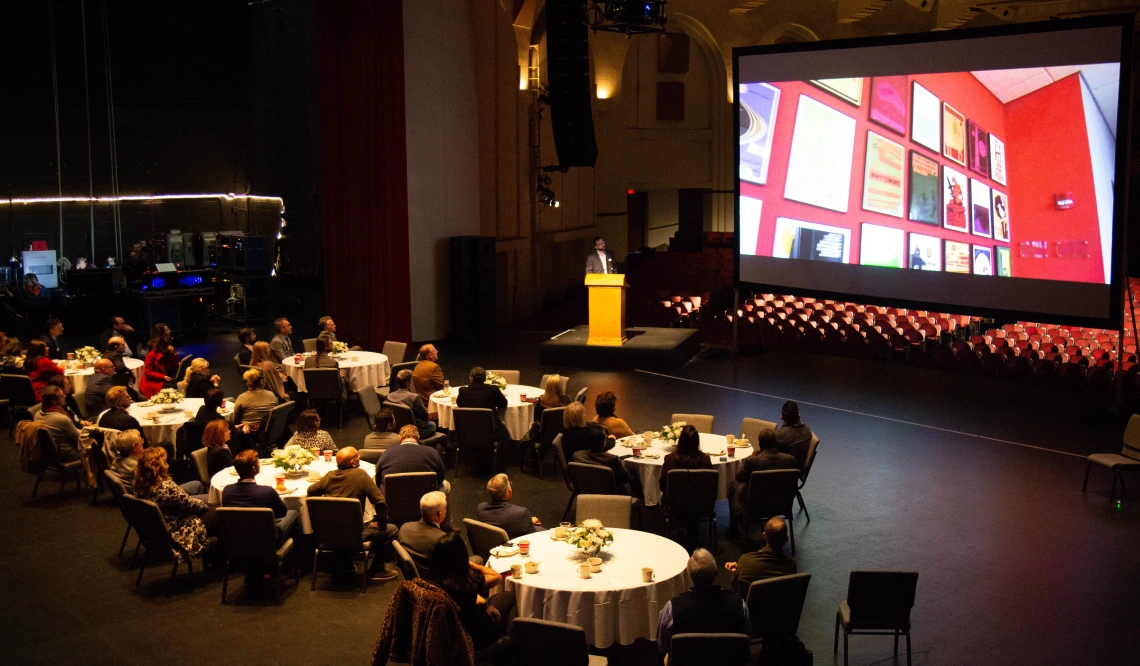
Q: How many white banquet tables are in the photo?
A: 7